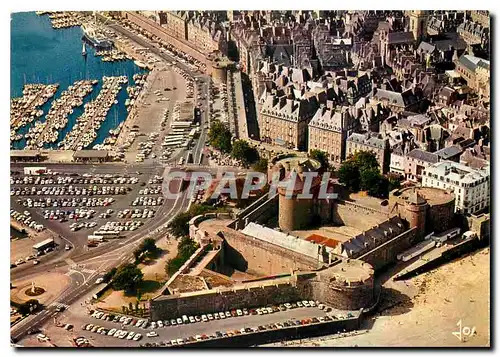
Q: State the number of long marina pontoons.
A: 3